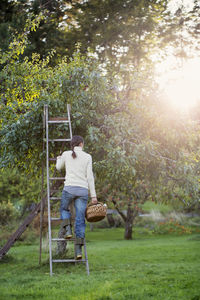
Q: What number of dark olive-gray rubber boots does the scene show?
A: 2